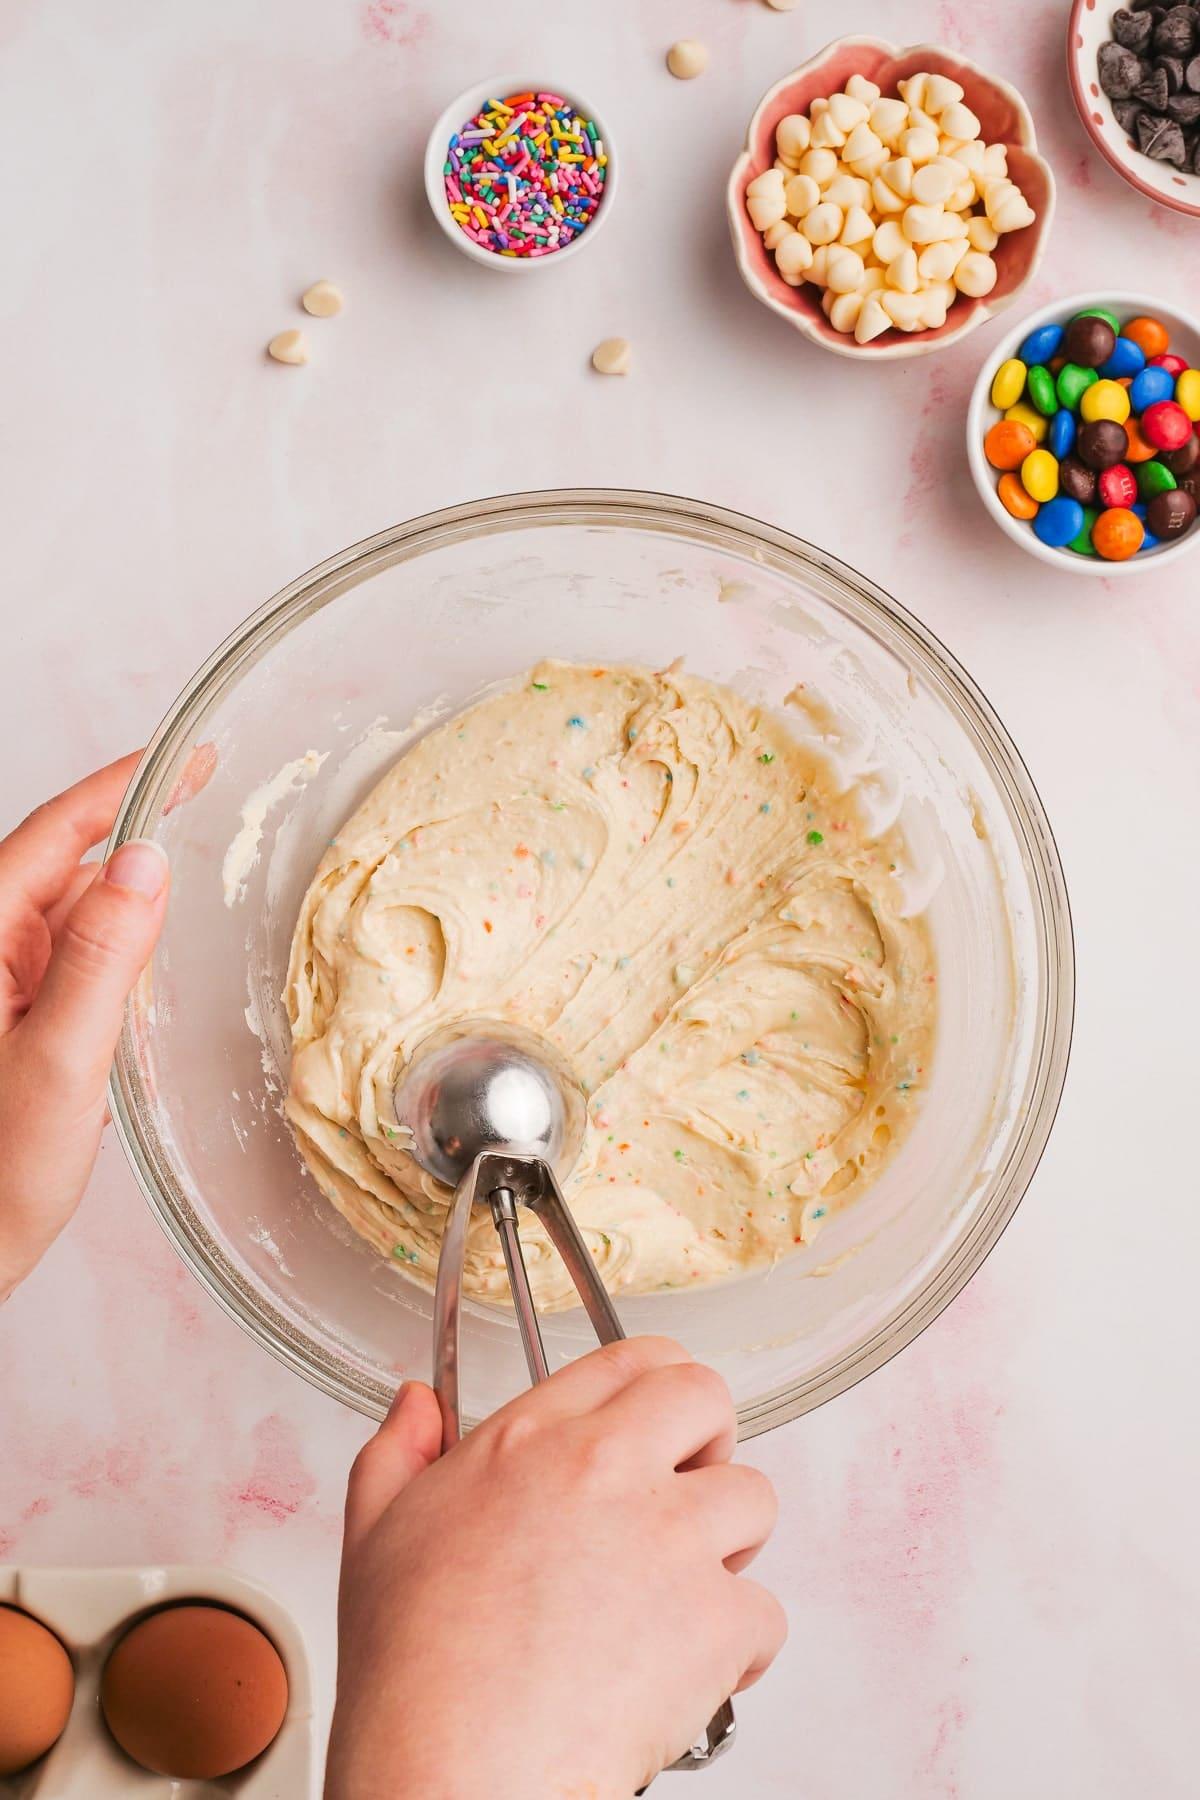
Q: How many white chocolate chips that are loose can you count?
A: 5